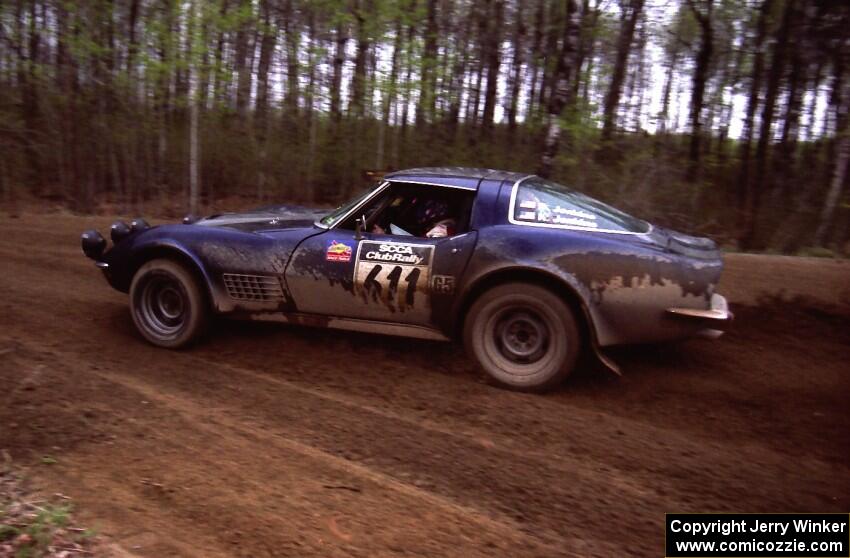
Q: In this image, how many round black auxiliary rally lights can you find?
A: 4